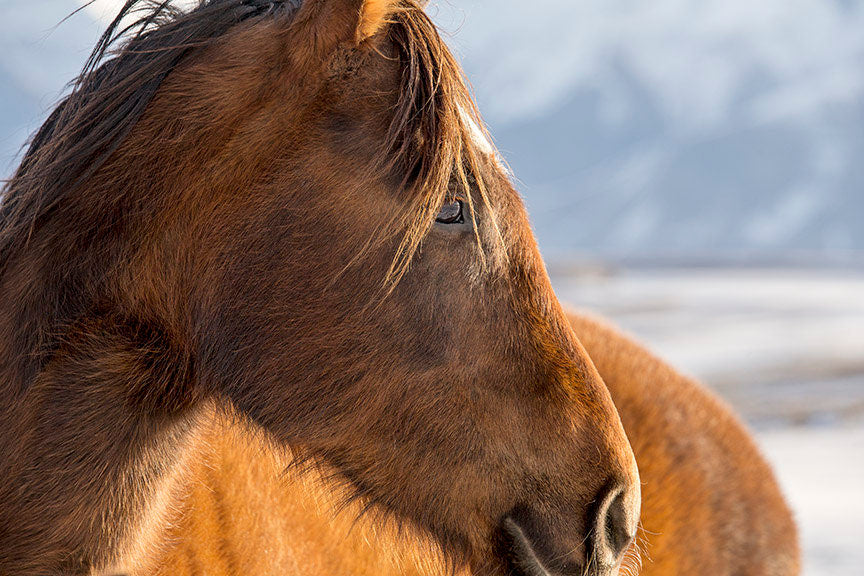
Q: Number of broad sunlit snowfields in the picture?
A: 1